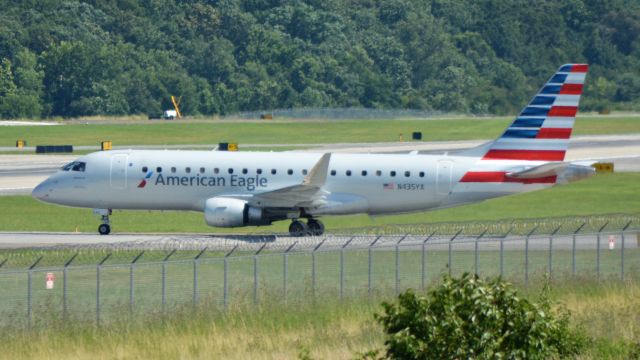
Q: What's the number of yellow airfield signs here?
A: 4